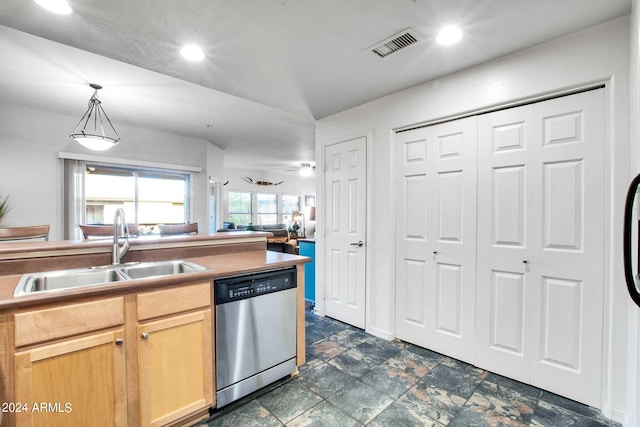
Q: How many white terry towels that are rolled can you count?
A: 0